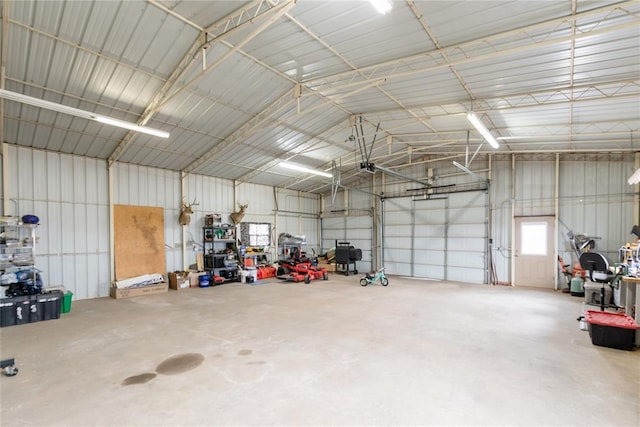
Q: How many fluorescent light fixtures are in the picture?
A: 5